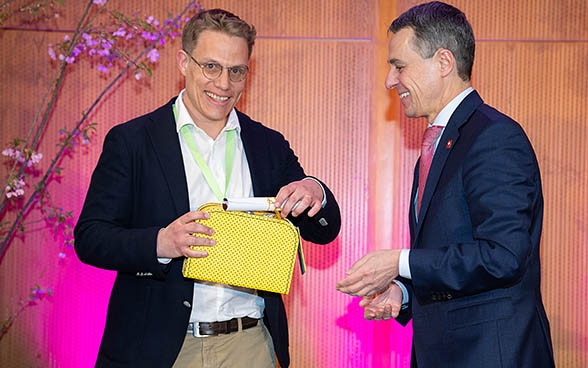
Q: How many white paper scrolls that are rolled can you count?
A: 1